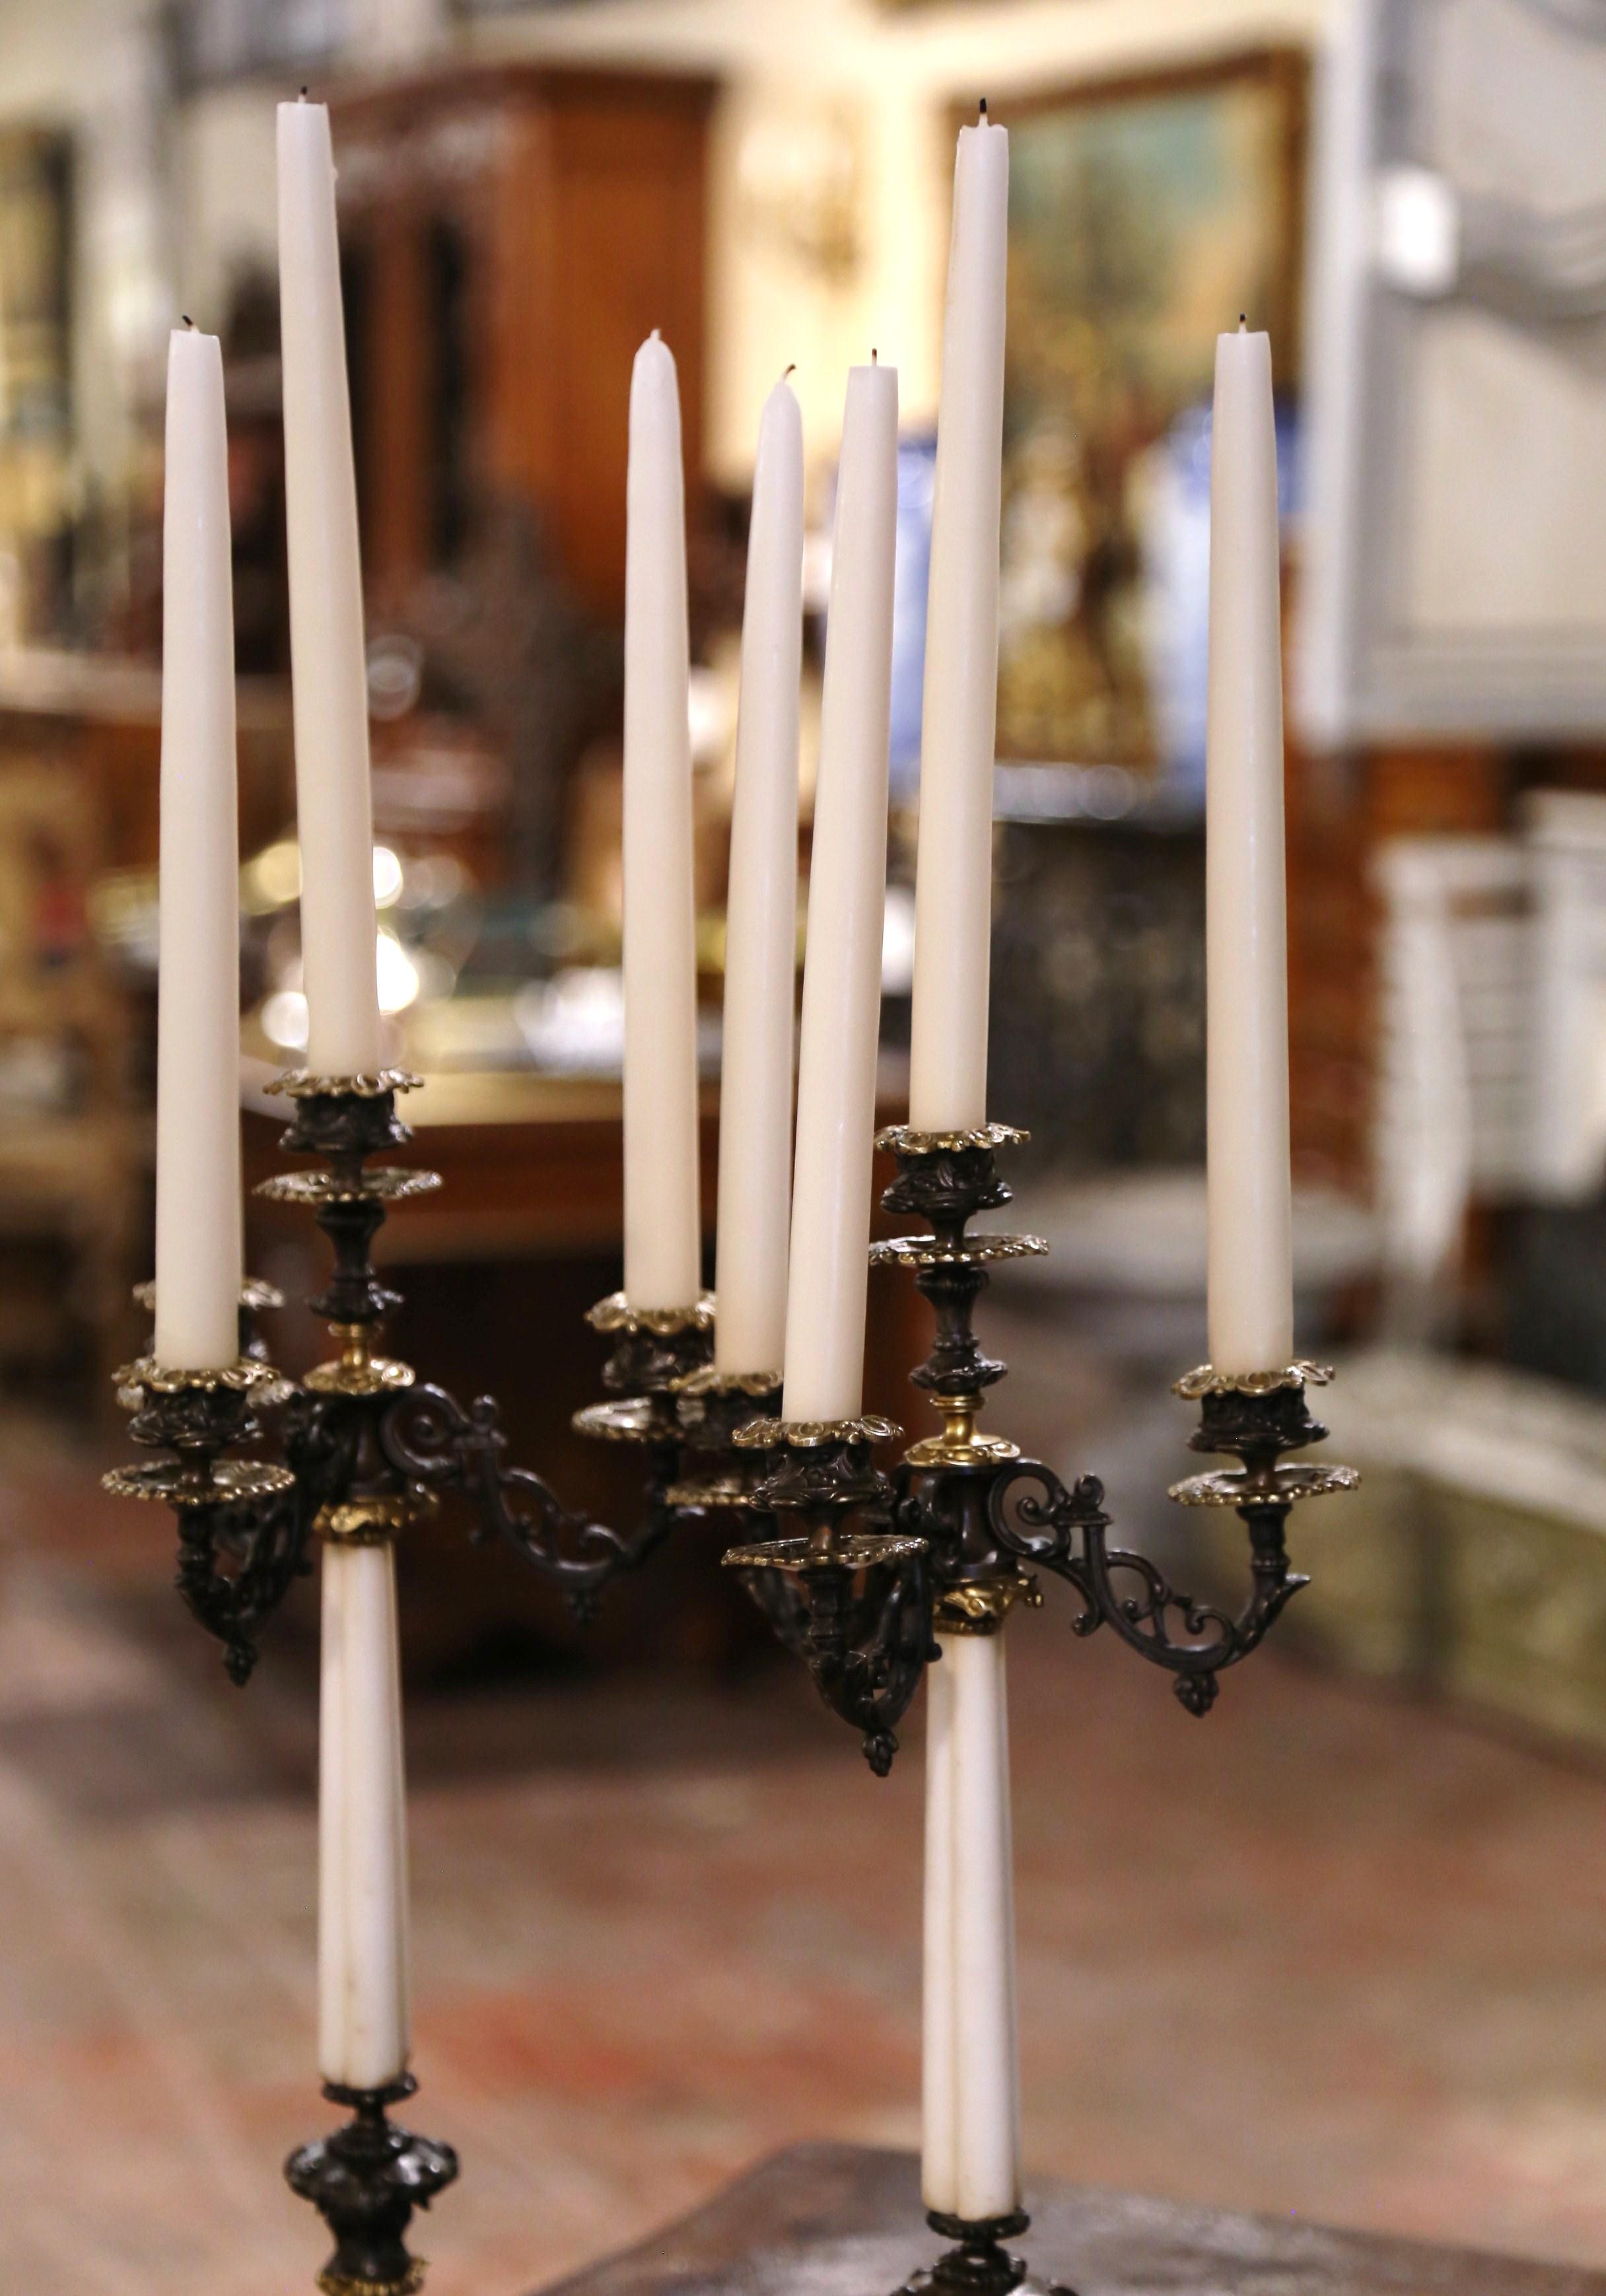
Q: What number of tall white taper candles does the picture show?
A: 7